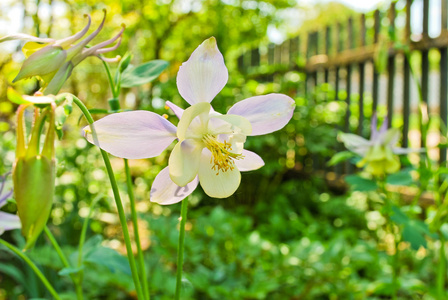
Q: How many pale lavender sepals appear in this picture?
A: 5